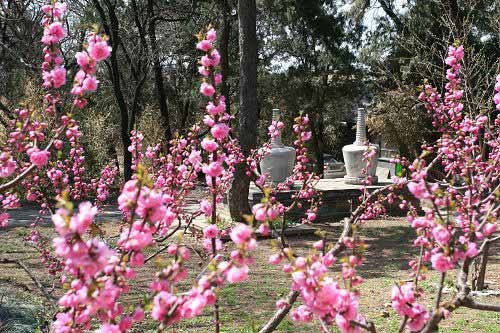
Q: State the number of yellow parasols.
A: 0